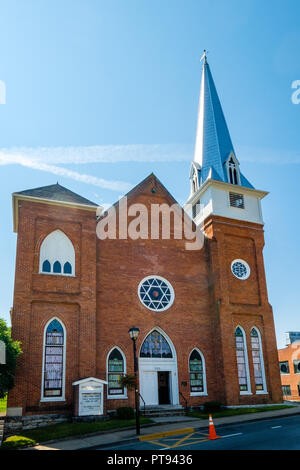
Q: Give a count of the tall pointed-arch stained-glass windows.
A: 5